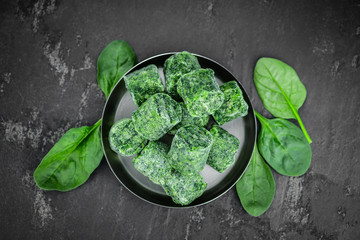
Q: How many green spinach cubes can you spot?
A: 11